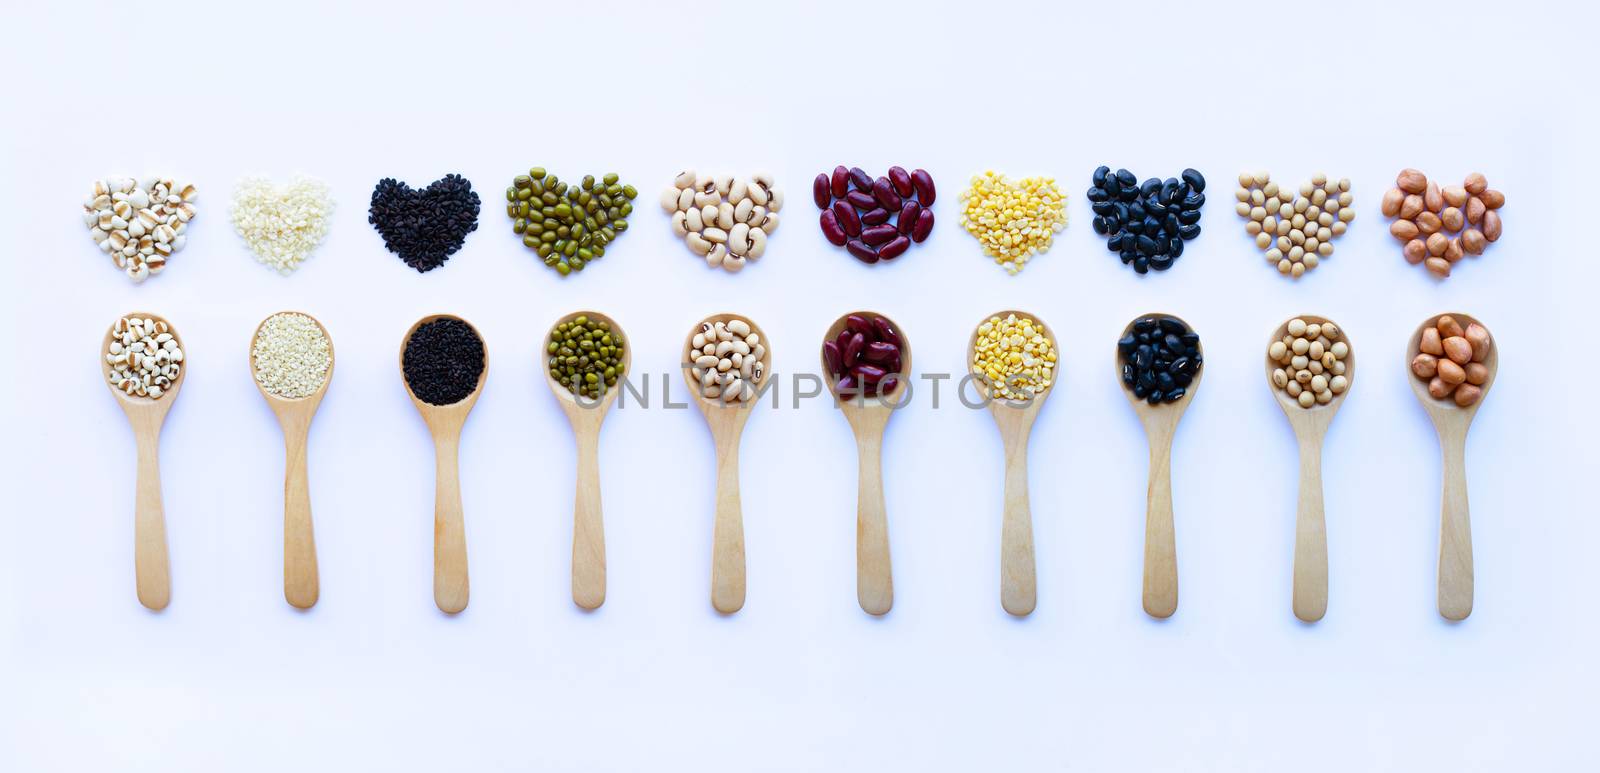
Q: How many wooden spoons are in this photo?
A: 10